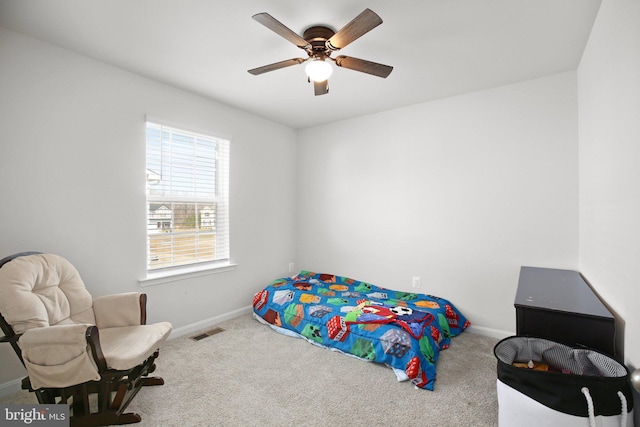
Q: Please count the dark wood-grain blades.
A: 5